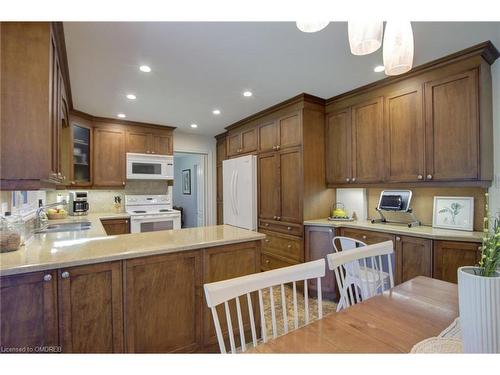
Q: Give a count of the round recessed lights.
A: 7